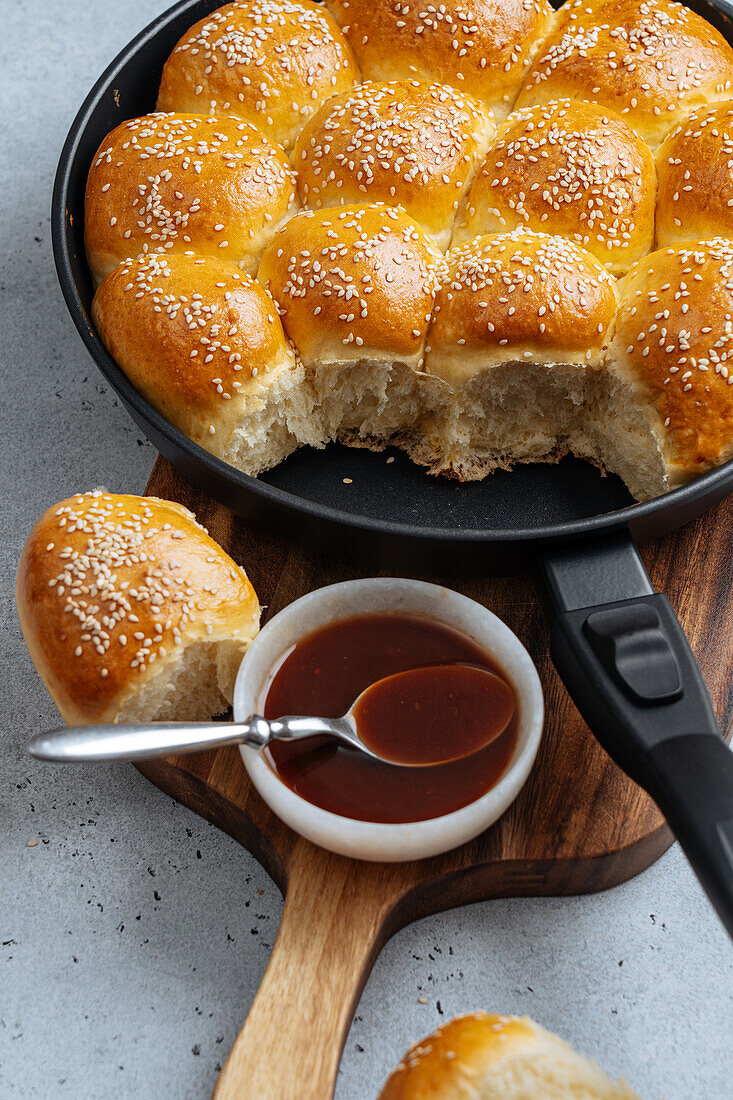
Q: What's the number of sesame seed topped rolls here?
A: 13